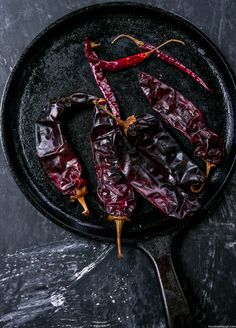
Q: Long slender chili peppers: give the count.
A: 3